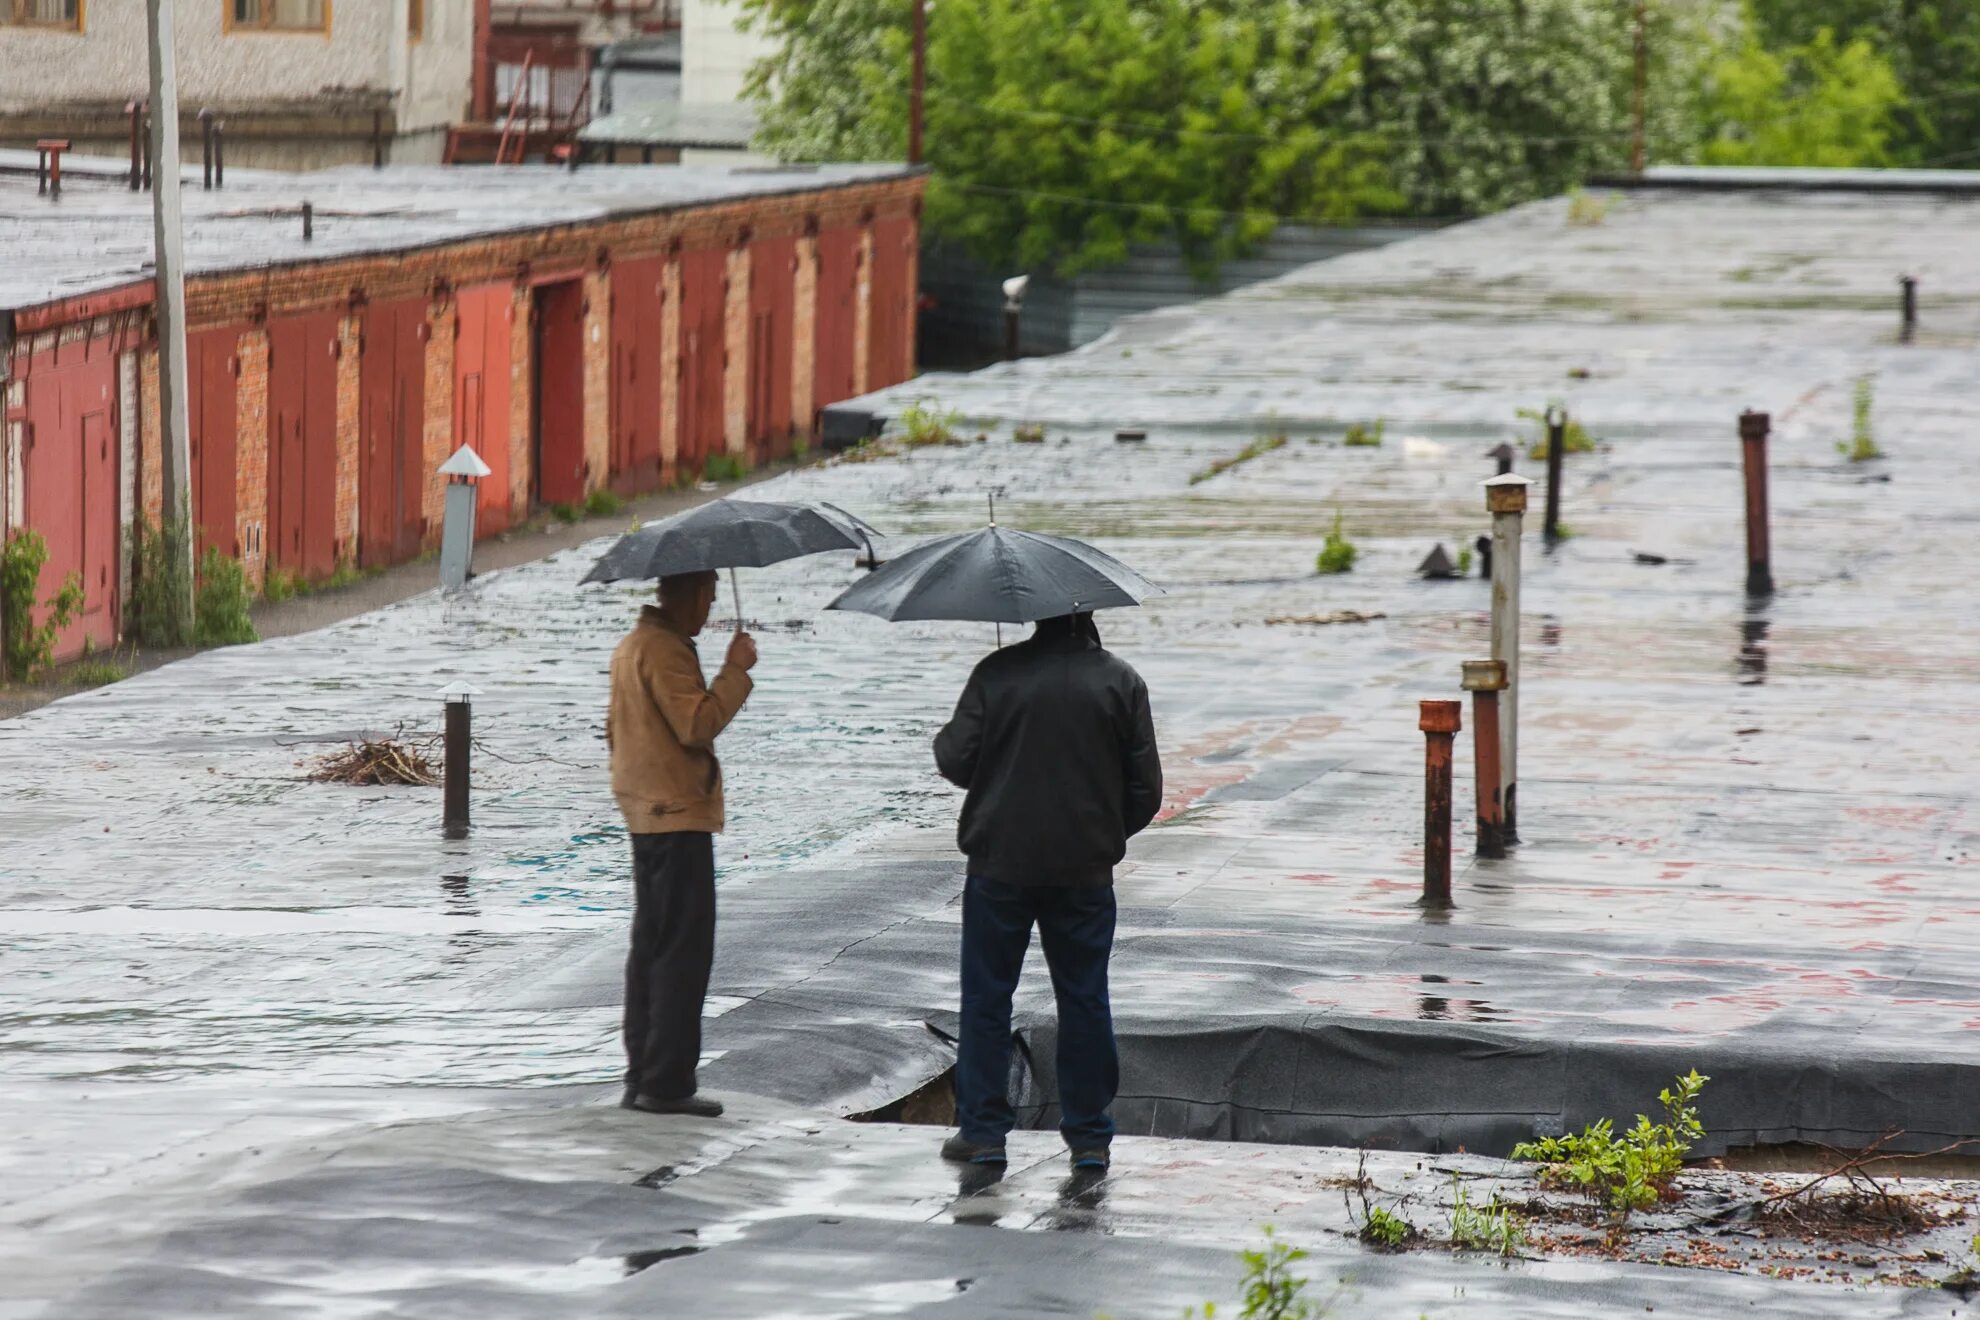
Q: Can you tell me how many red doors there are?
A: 11